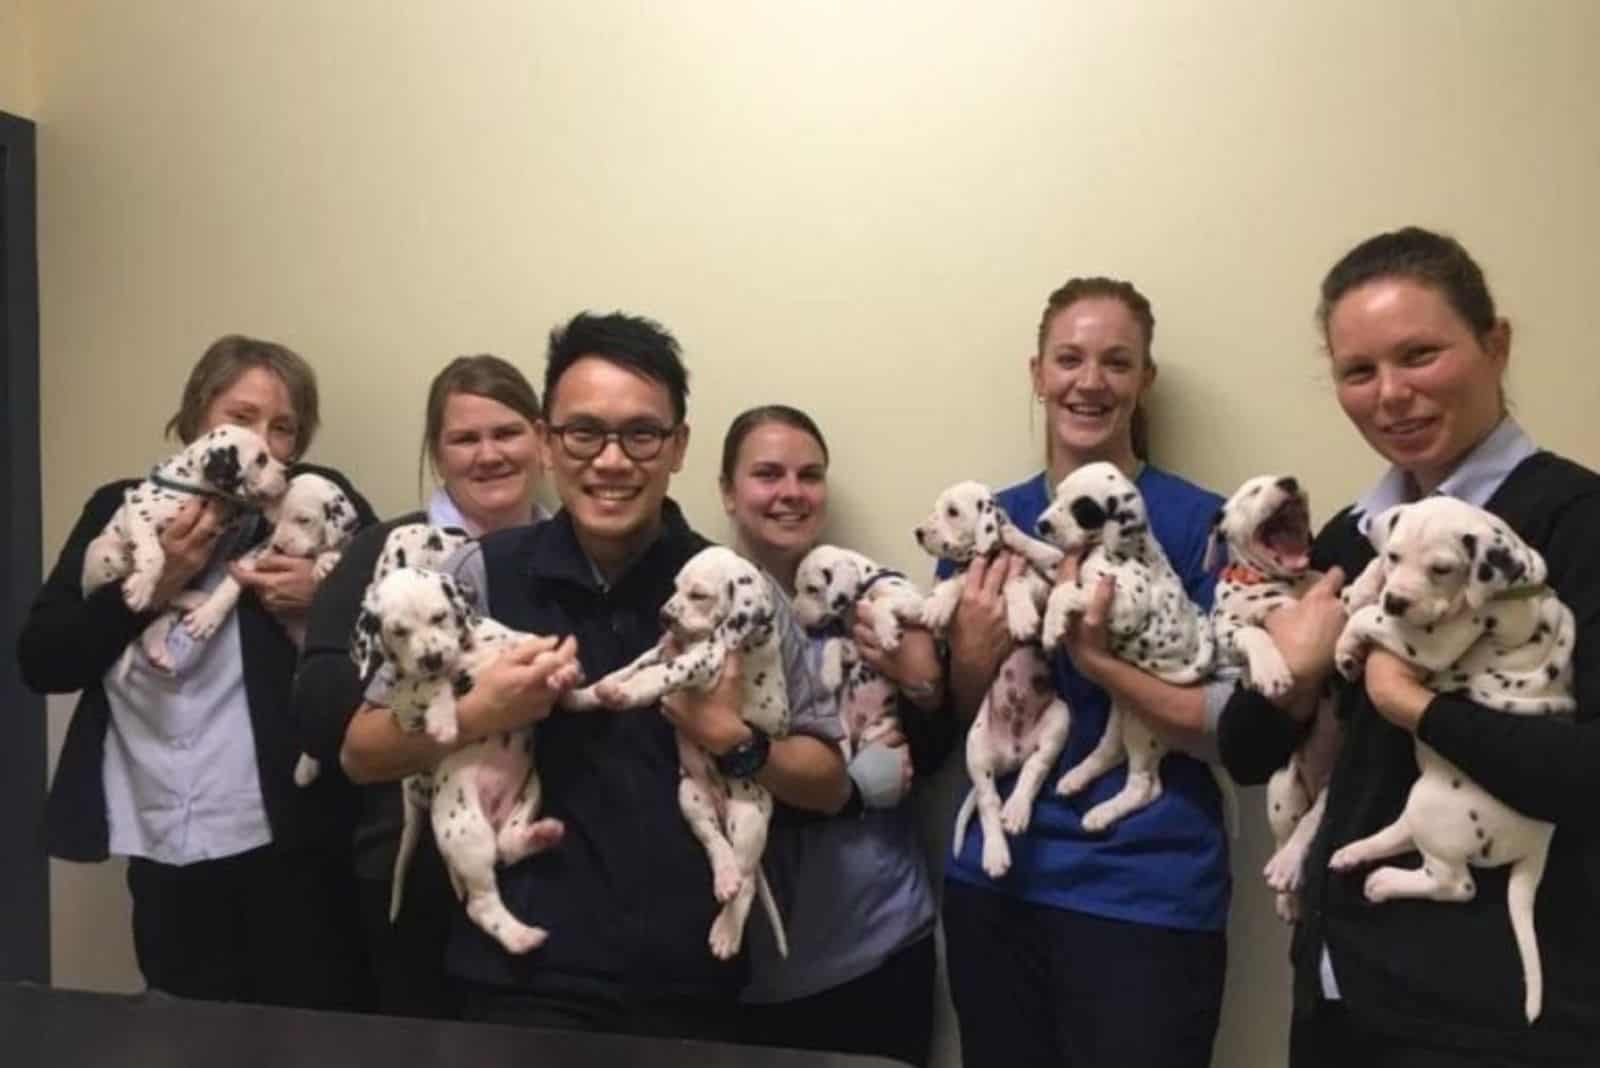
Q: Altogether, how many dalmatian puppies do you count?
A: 10